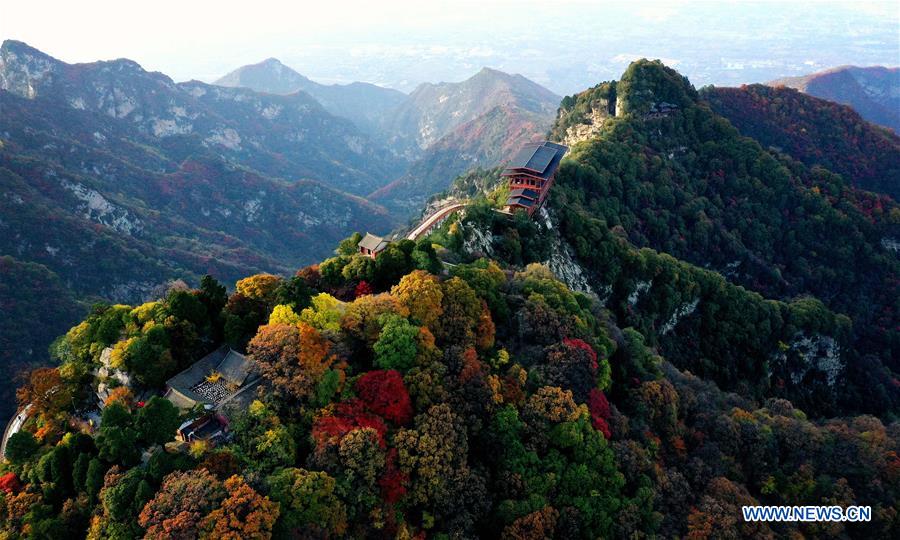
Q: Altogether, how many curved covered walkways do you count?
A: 1